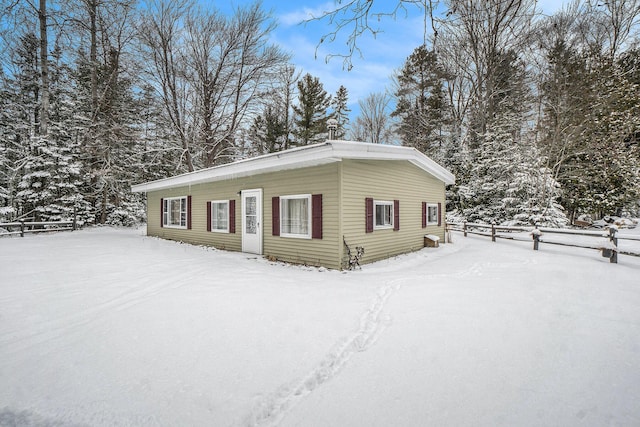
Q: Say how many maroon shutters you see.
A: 10